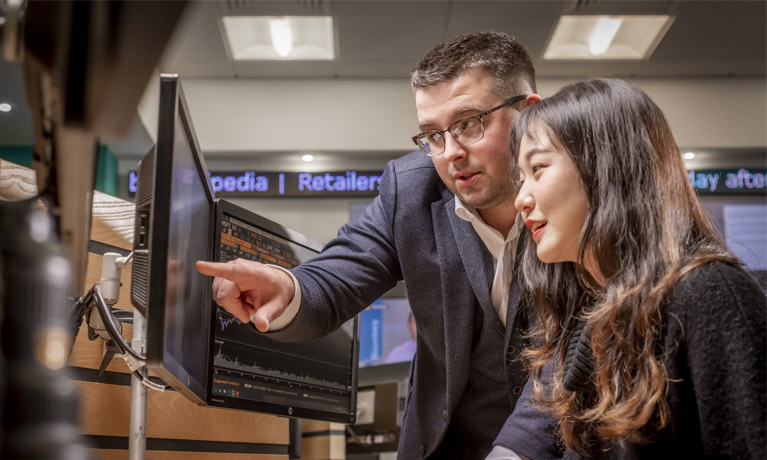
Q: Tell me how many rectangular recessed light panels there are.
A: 2